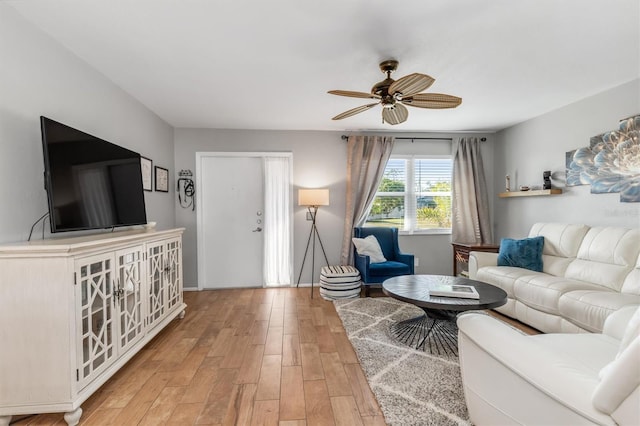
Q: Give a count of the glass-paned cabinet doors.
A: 4